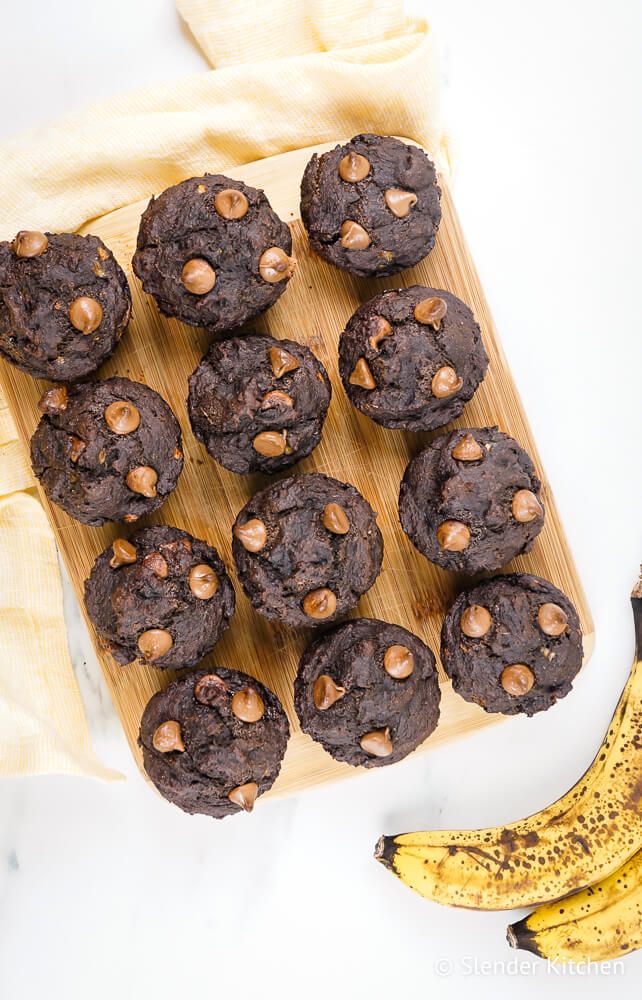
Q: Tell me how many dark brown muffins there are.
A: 12